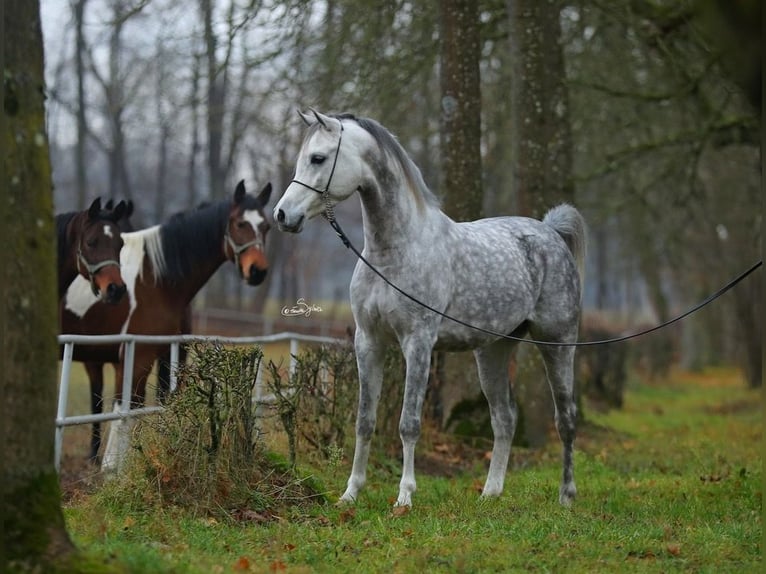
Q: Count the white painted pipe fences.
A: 1